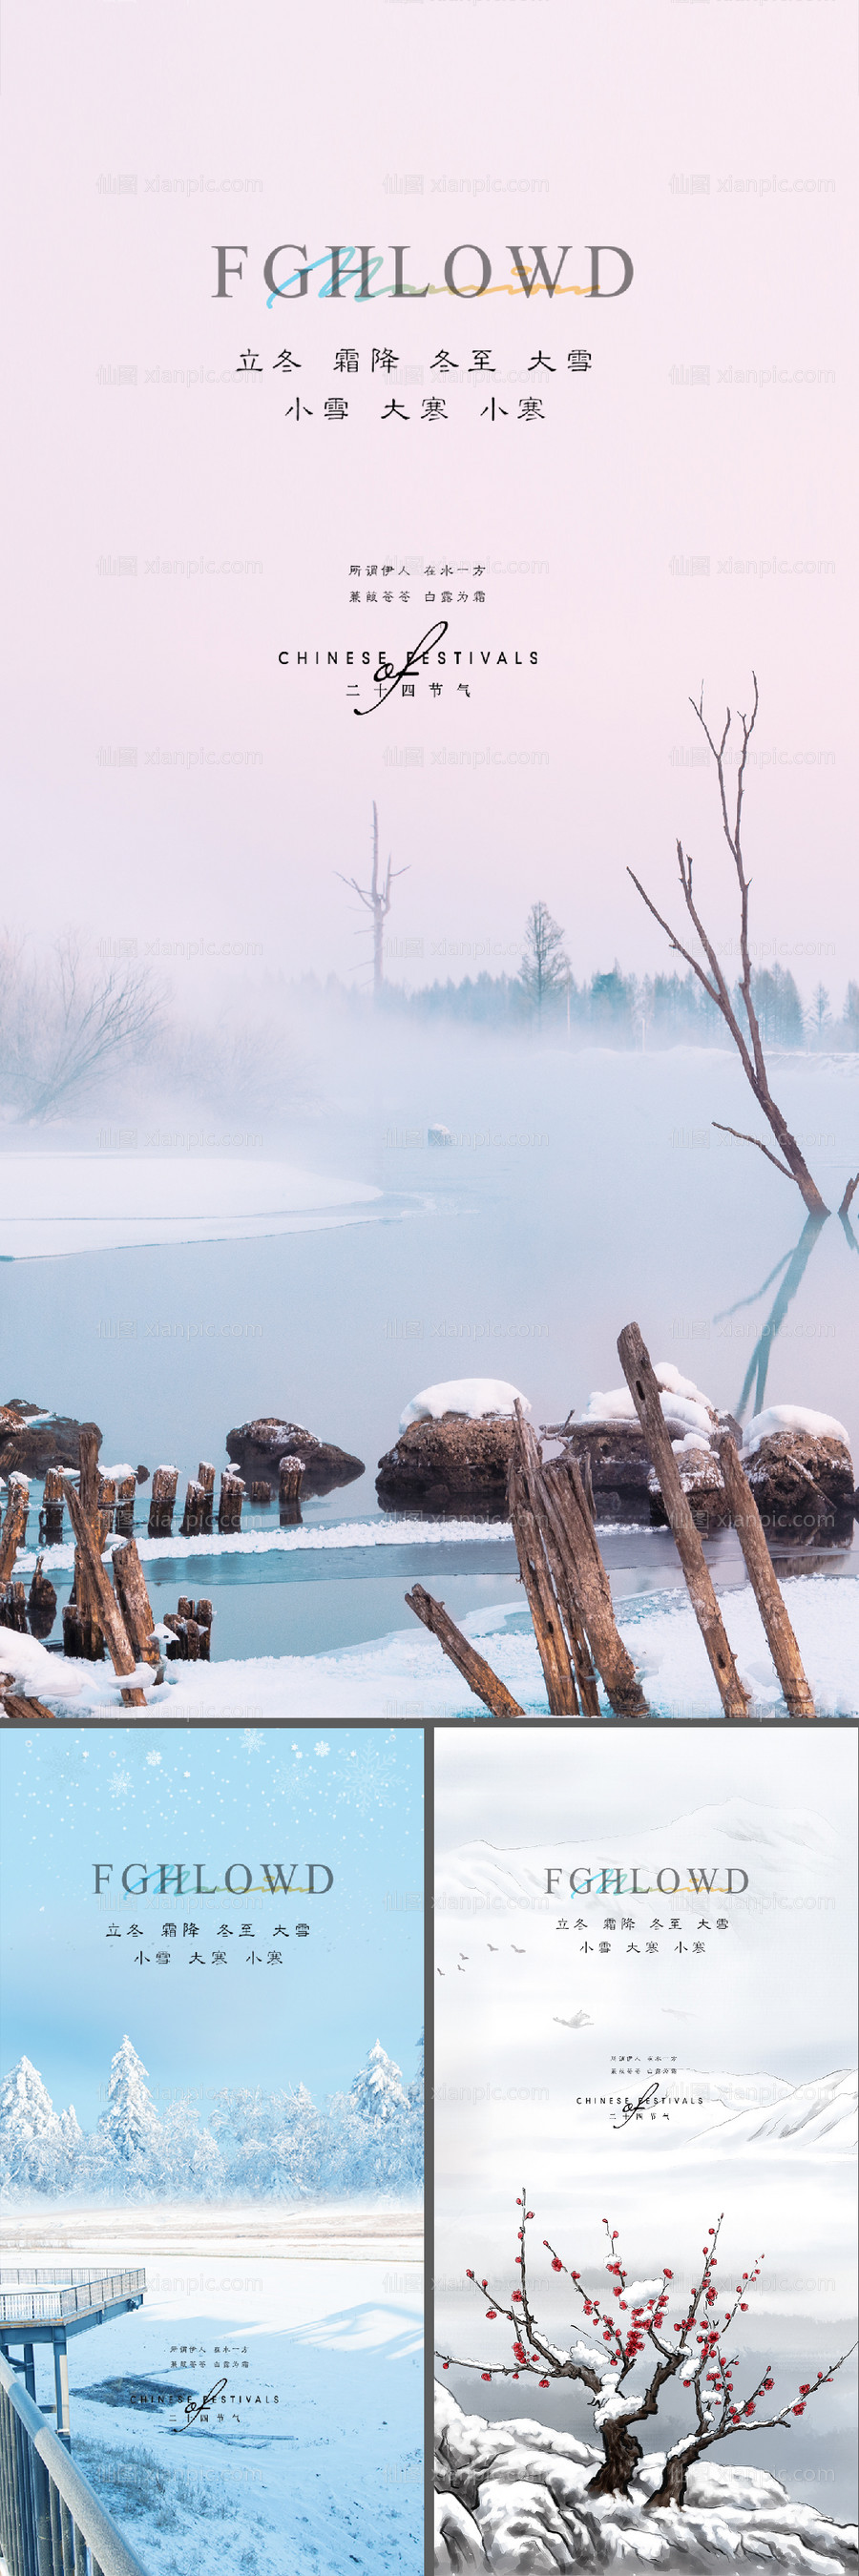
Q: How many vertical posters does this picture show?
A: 3